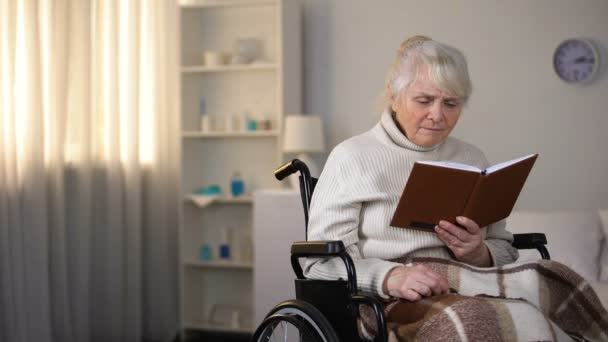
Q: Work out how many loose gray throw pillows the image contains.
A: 0